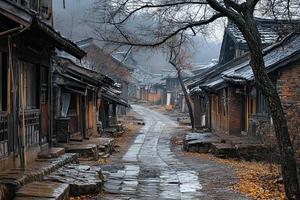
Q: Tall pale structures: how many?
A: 1